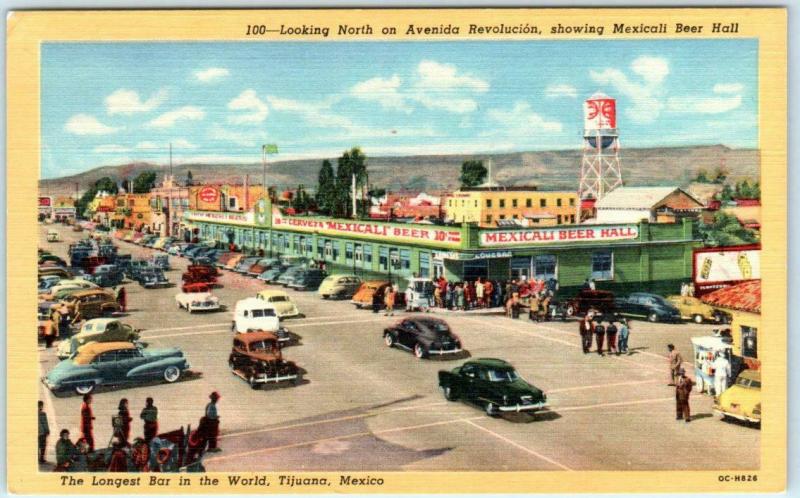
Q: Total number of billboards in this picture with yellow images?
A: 1